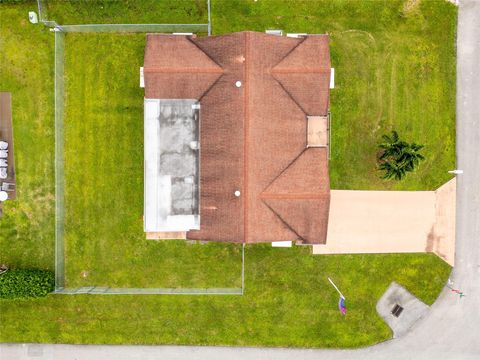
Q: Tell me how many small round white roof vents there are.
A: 2